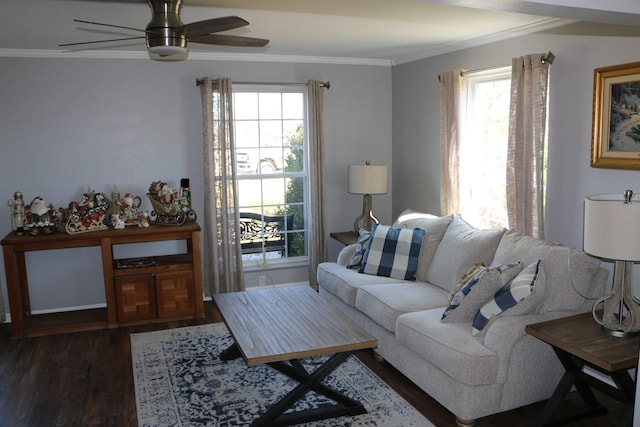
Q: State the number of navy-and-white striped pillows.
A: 2